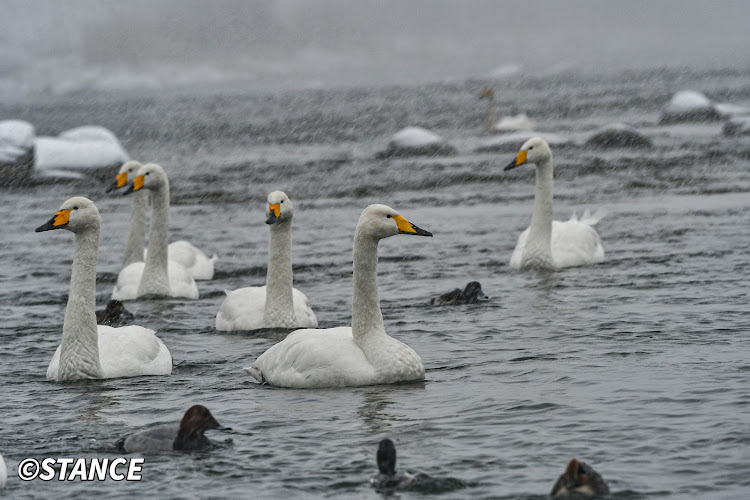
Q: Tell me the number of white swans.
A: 7